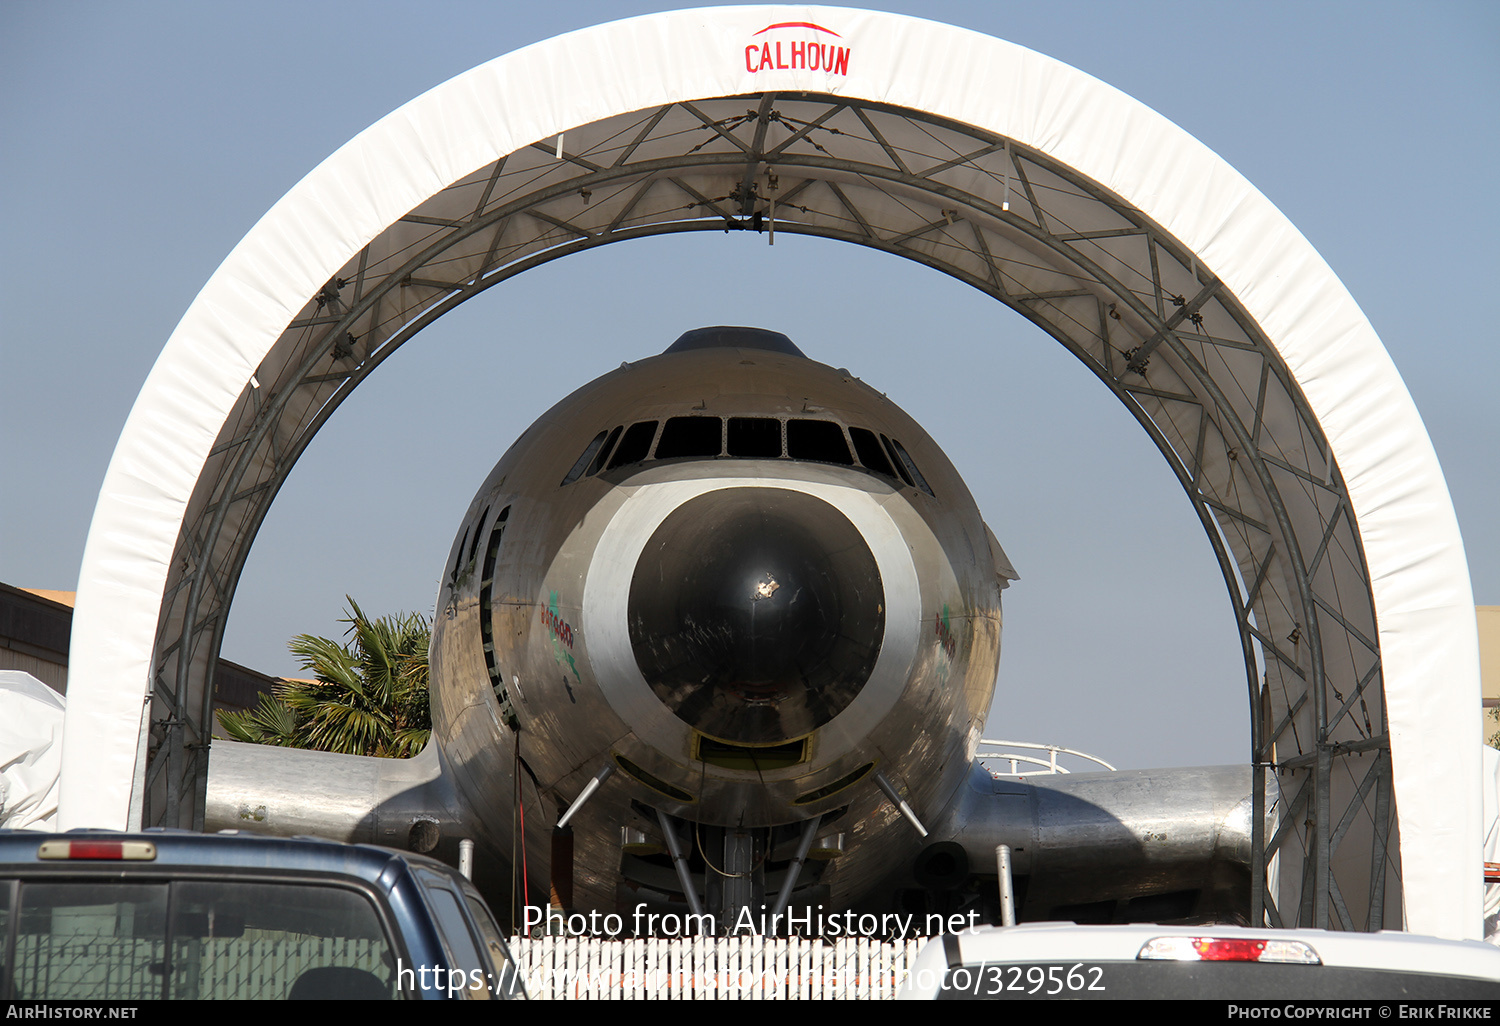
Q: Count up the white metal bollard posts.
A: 2